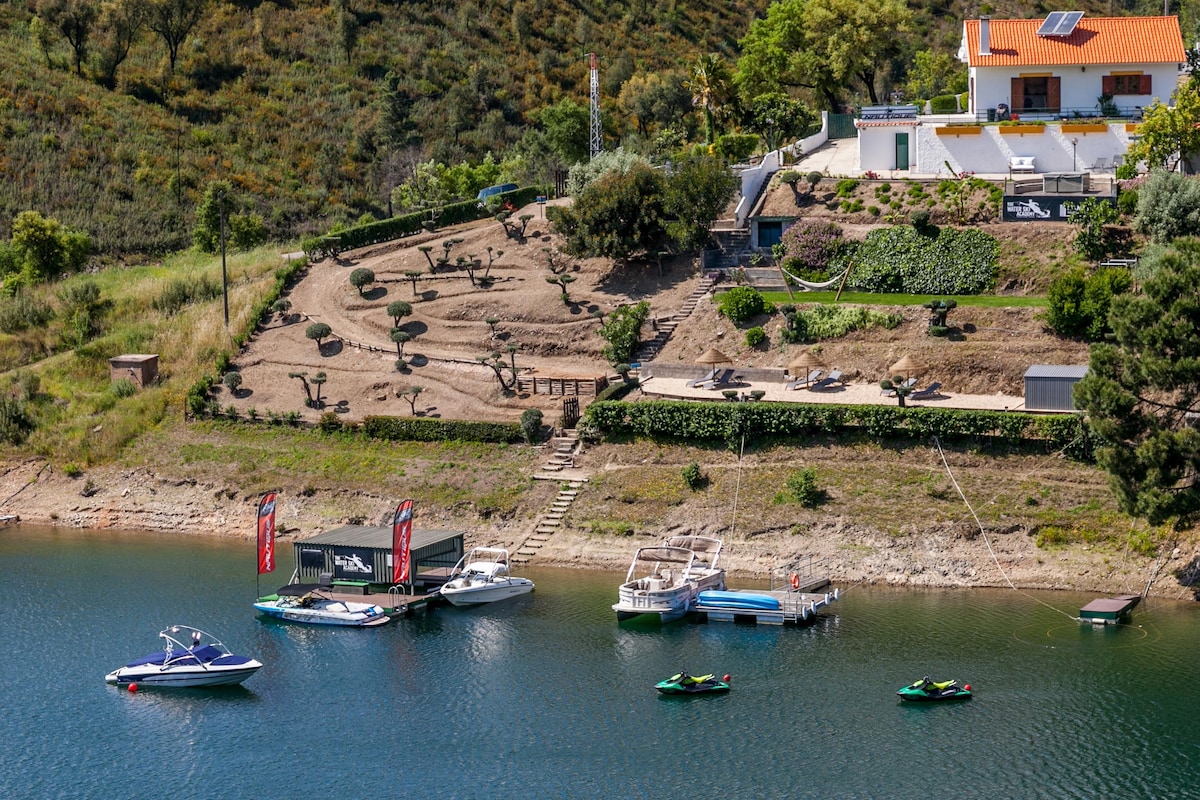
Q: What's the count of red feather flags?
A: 2